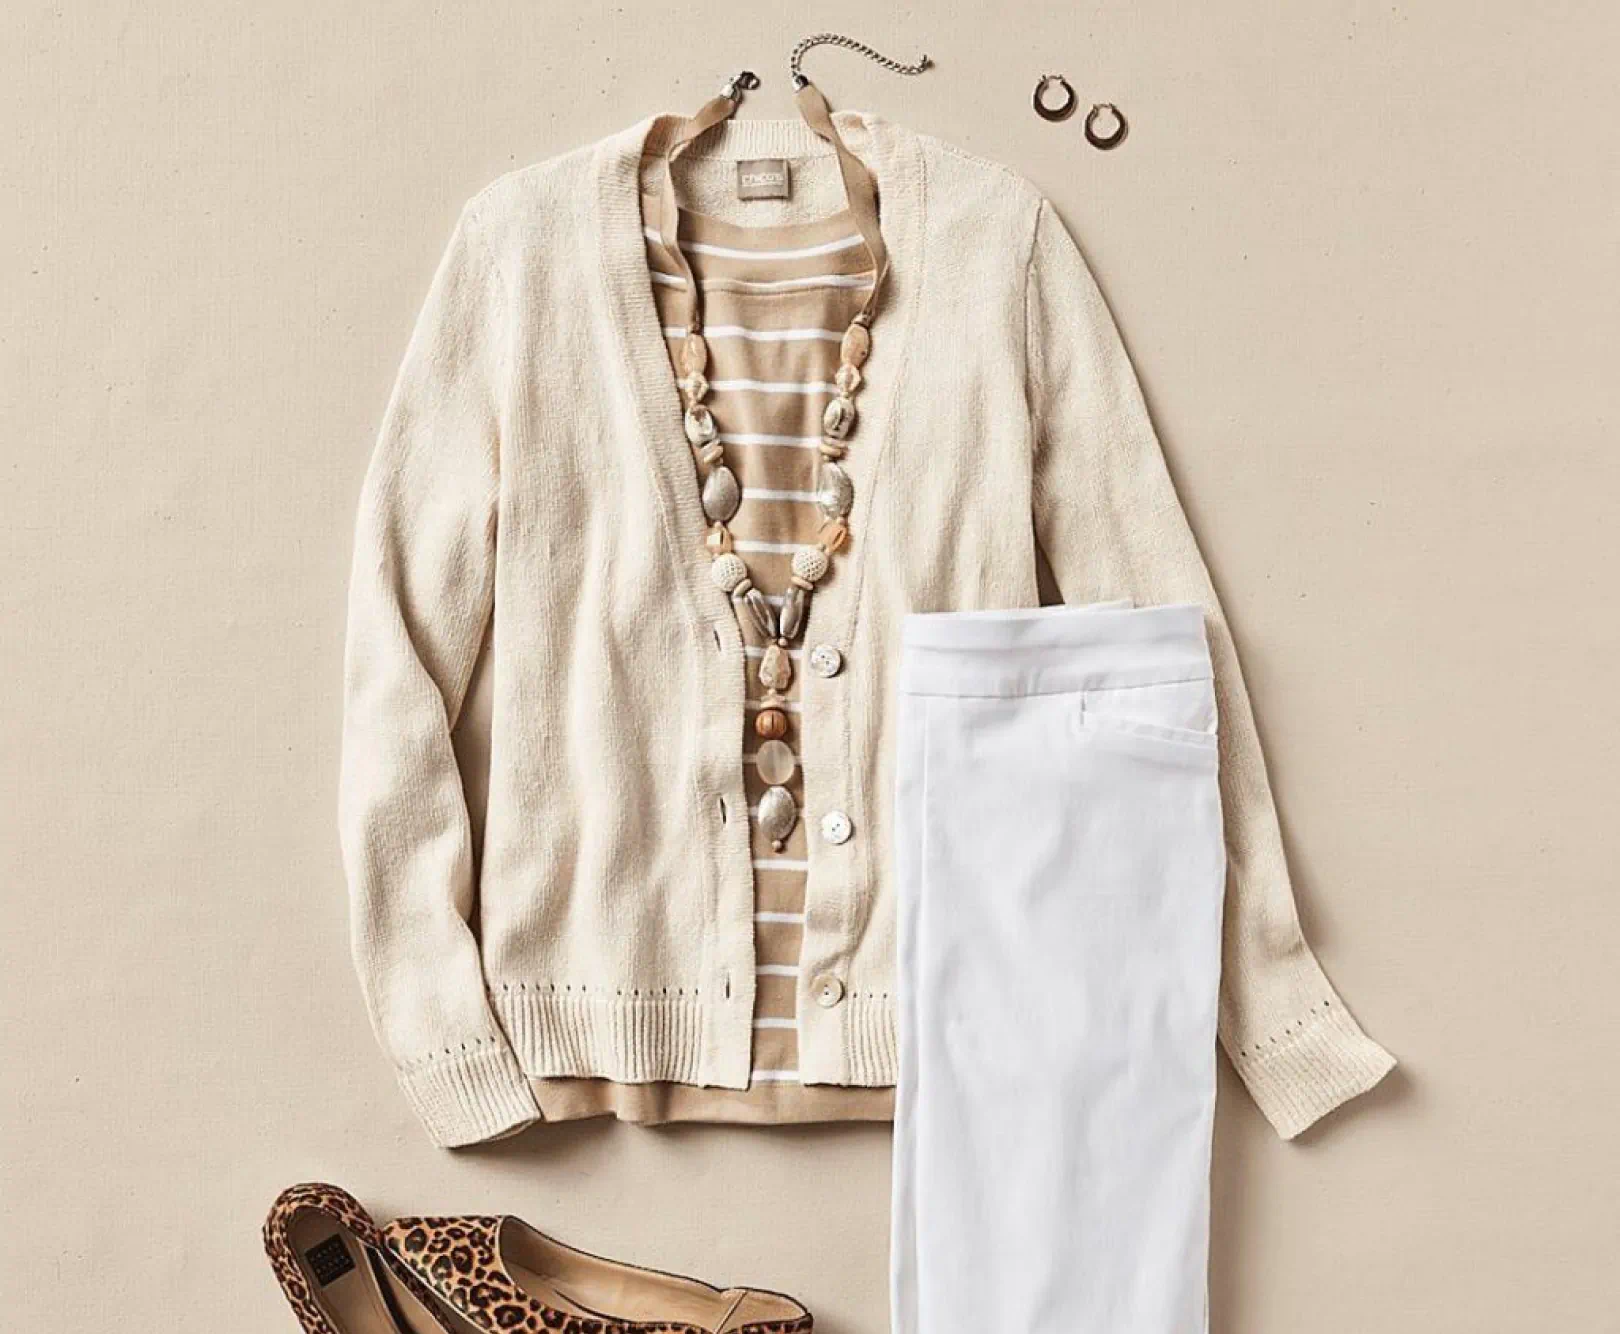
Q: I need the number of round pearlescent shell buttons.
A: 3